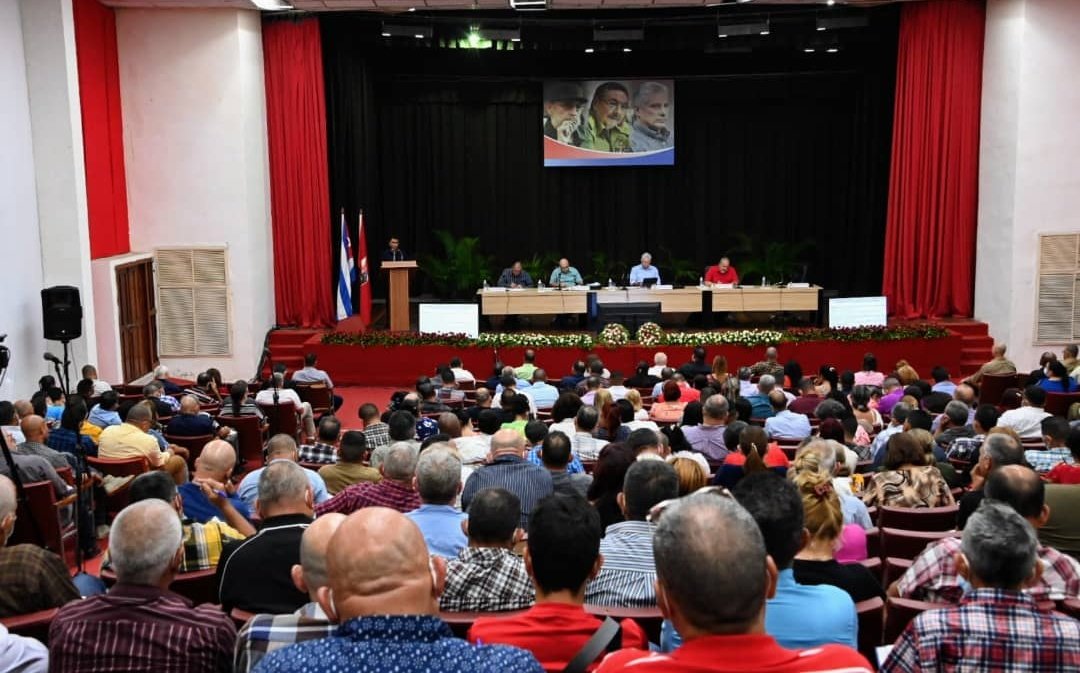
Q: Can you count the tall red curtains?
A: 2